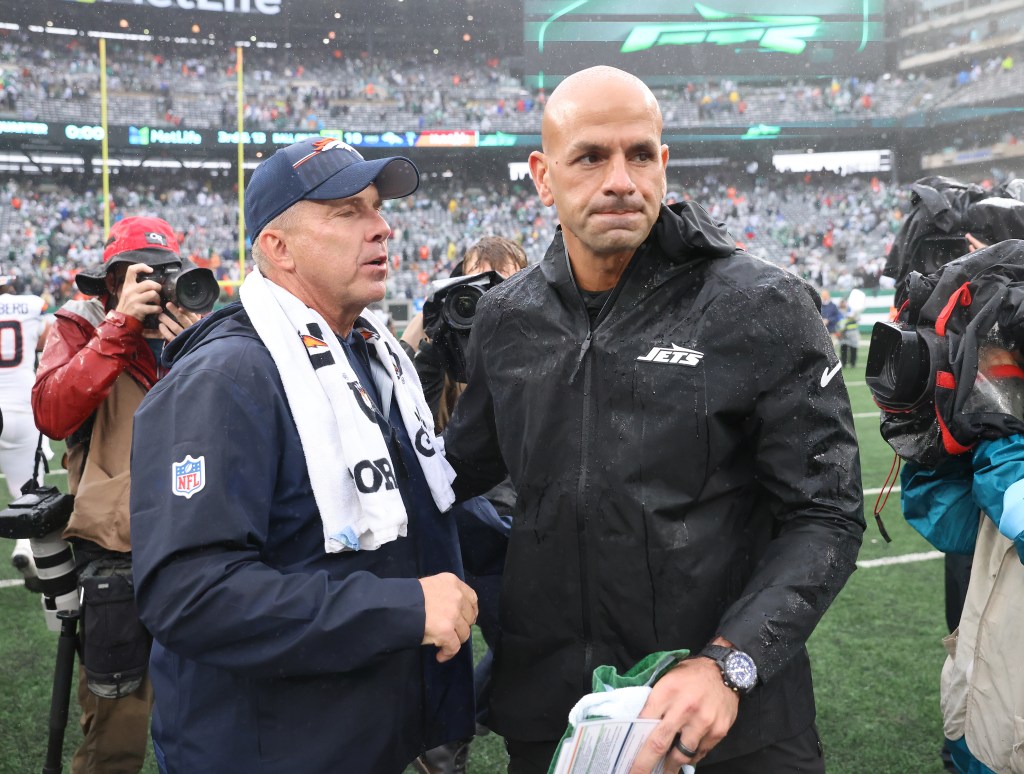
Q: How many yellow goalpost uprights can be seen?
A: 2